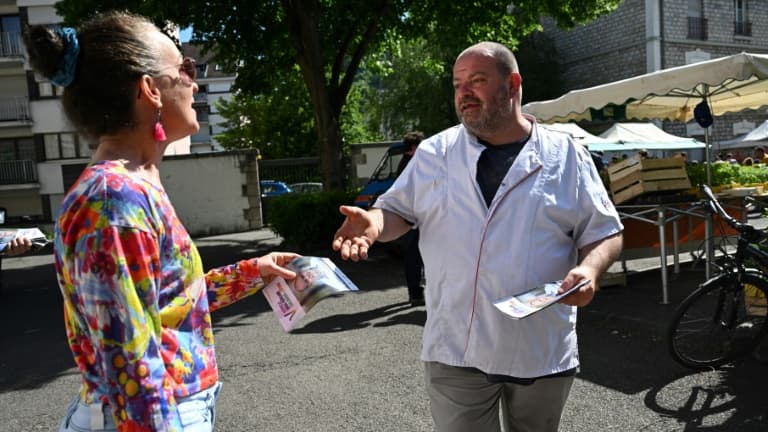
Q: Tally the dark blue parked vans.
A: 1